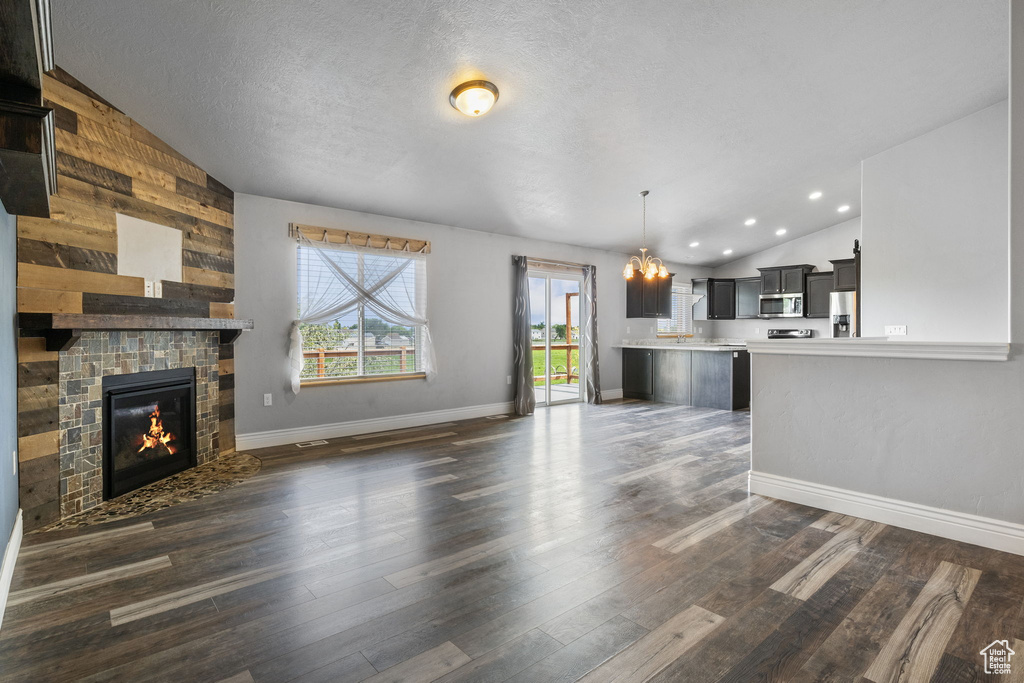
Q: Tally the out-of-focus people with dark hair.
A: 0